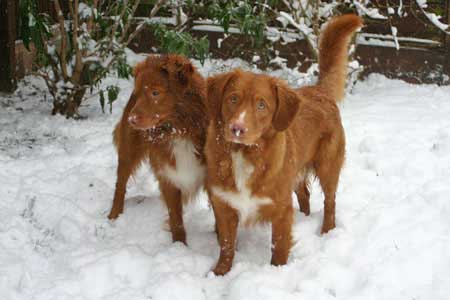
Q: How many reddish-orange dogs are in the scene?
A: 2